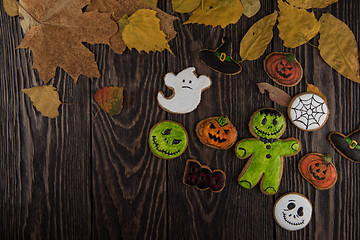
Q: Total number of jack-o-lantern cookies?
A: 3